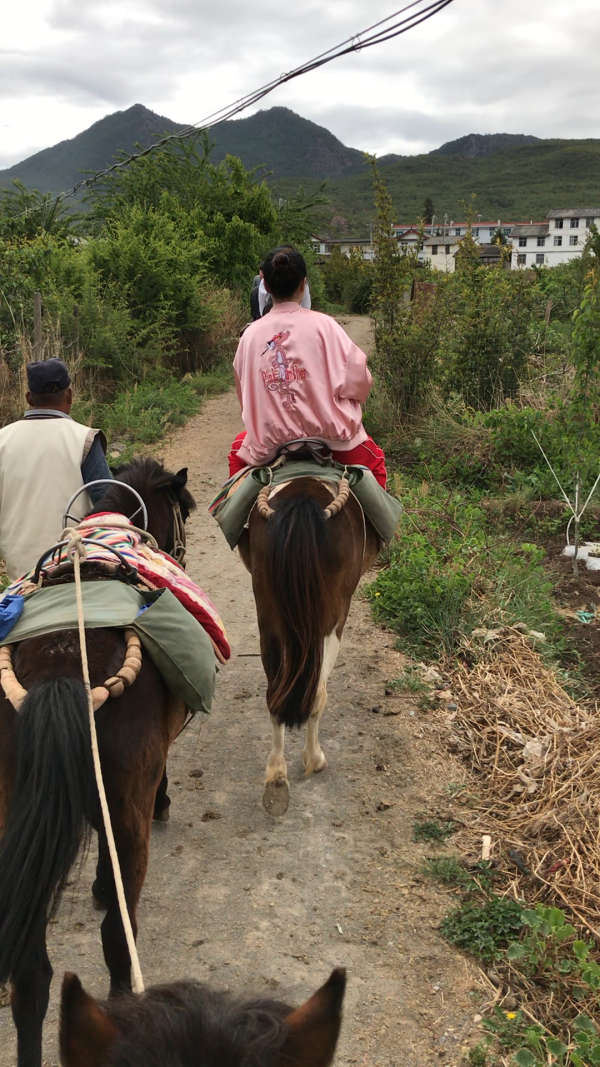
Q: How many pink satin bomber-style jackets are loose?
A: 1